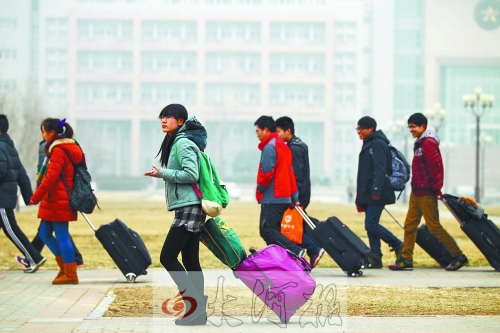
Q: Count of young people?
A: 8